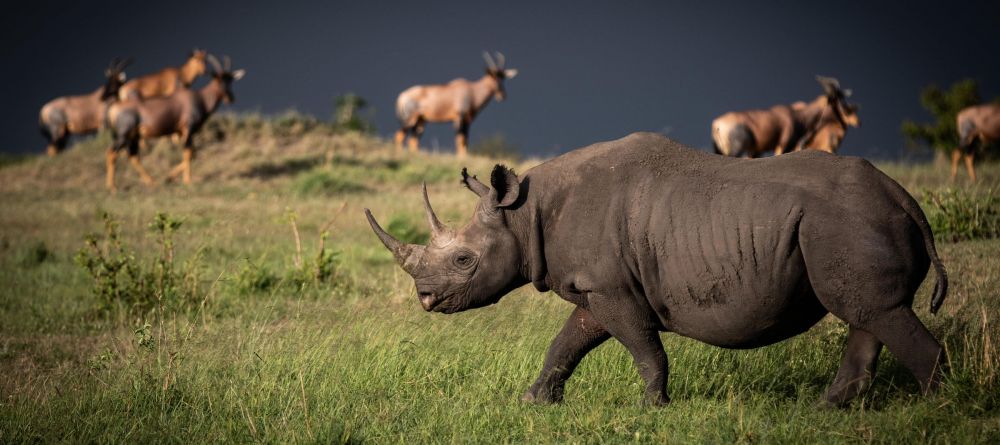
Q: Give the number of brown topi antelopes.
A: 7